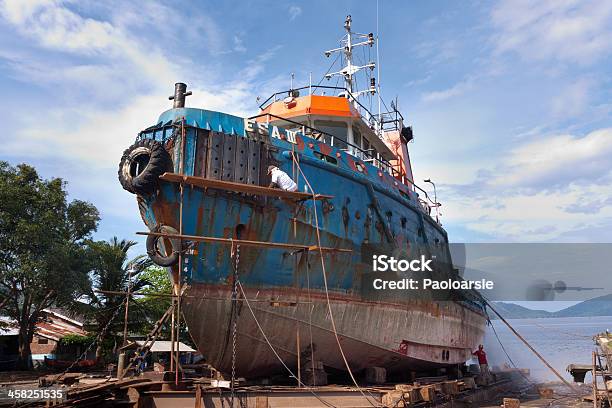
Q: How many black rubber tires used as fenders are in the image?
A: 2